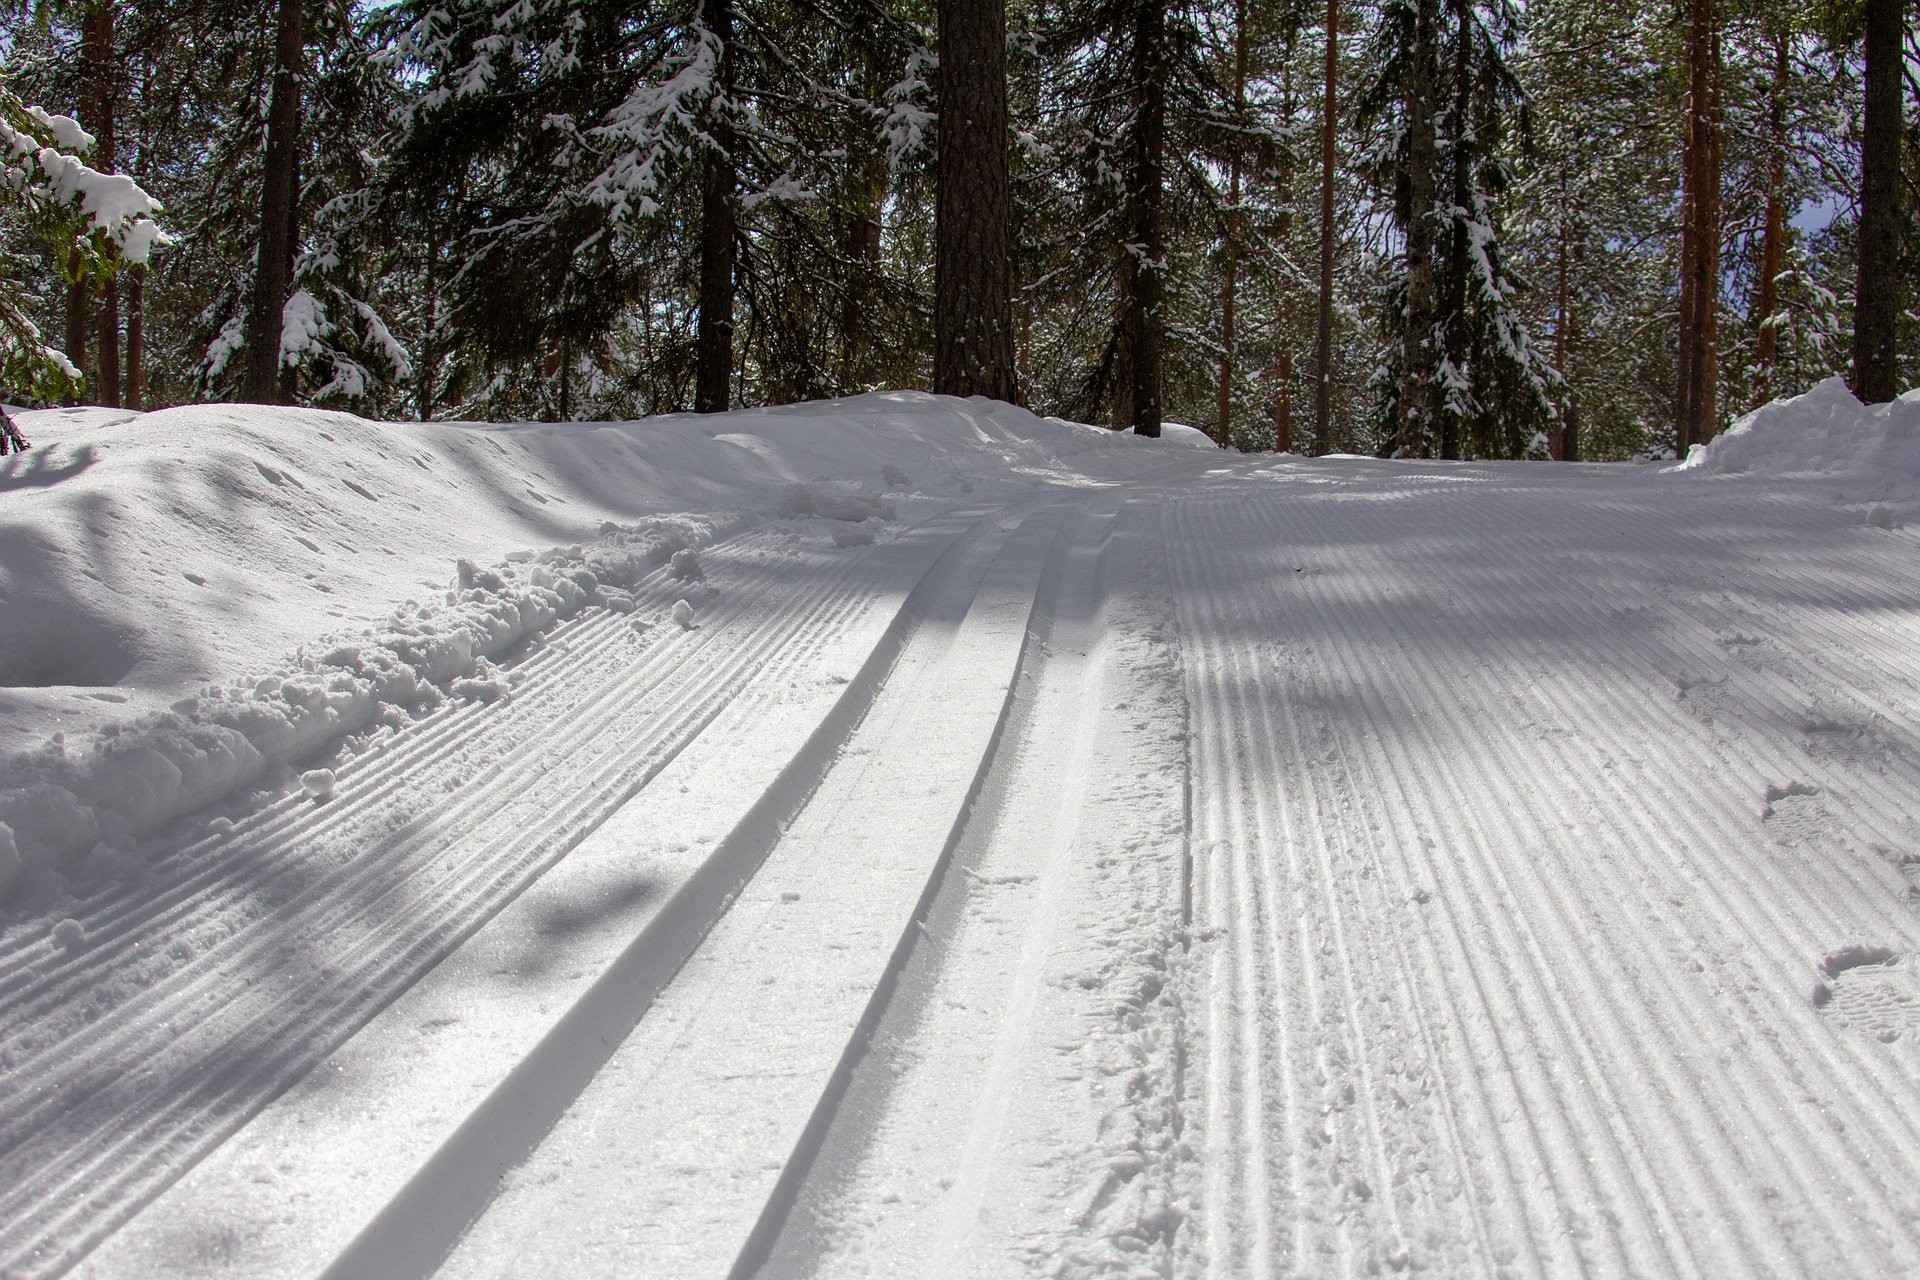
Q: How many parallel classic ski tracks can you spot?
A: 2